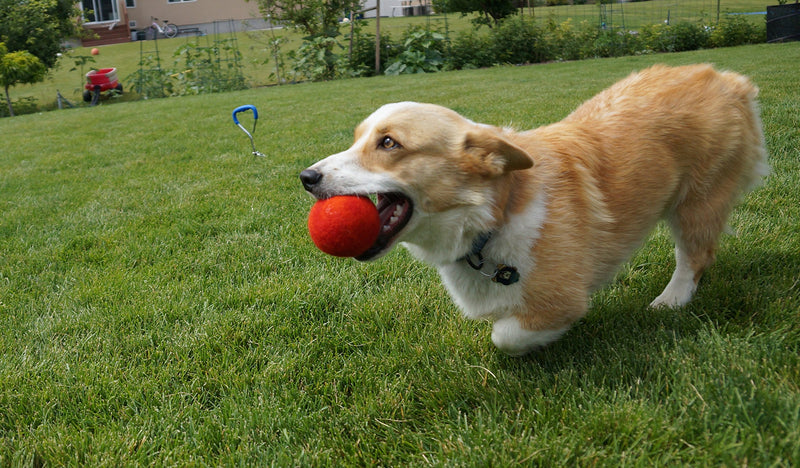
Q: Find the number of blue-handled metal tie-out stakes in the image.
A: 1